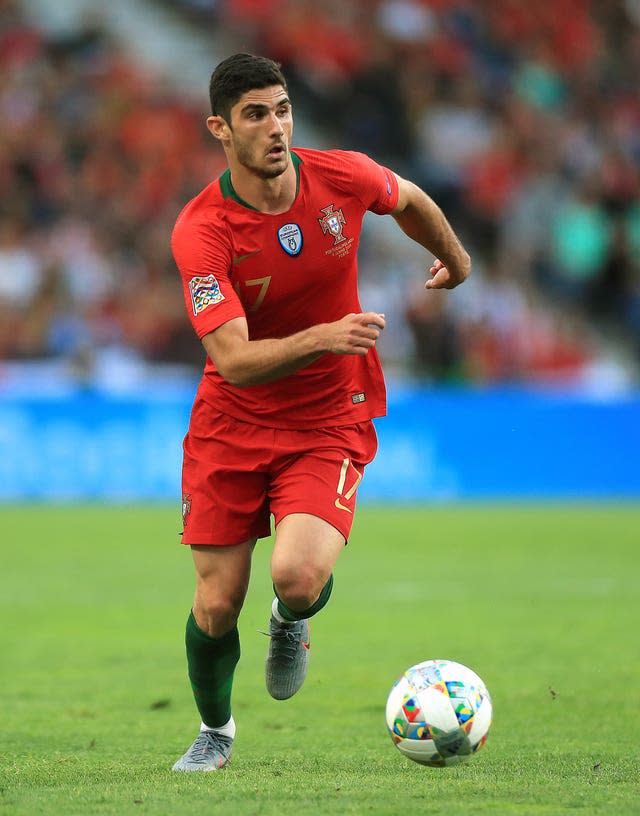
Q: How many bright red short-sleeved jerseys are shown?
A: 1